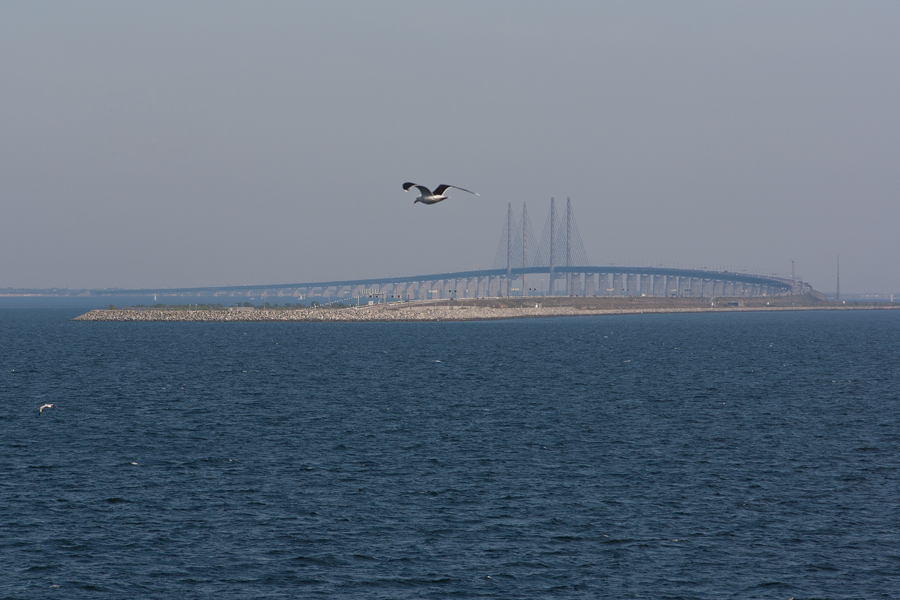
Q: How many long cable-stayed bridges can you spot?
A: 1